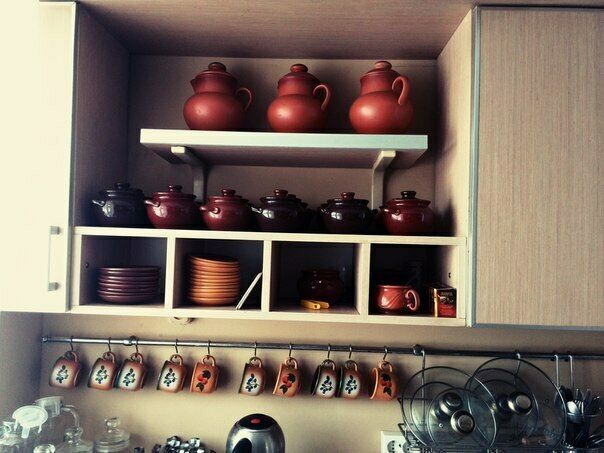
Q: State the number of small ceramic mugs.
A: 10